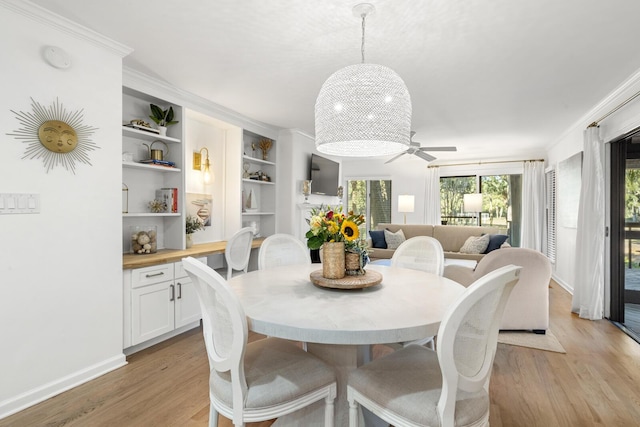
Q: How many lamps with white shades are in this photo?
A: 2